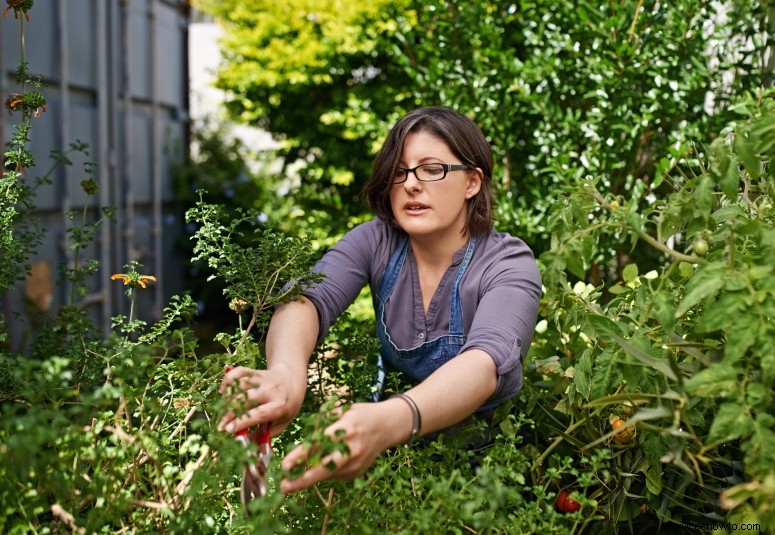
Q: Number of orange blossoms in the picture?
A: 3